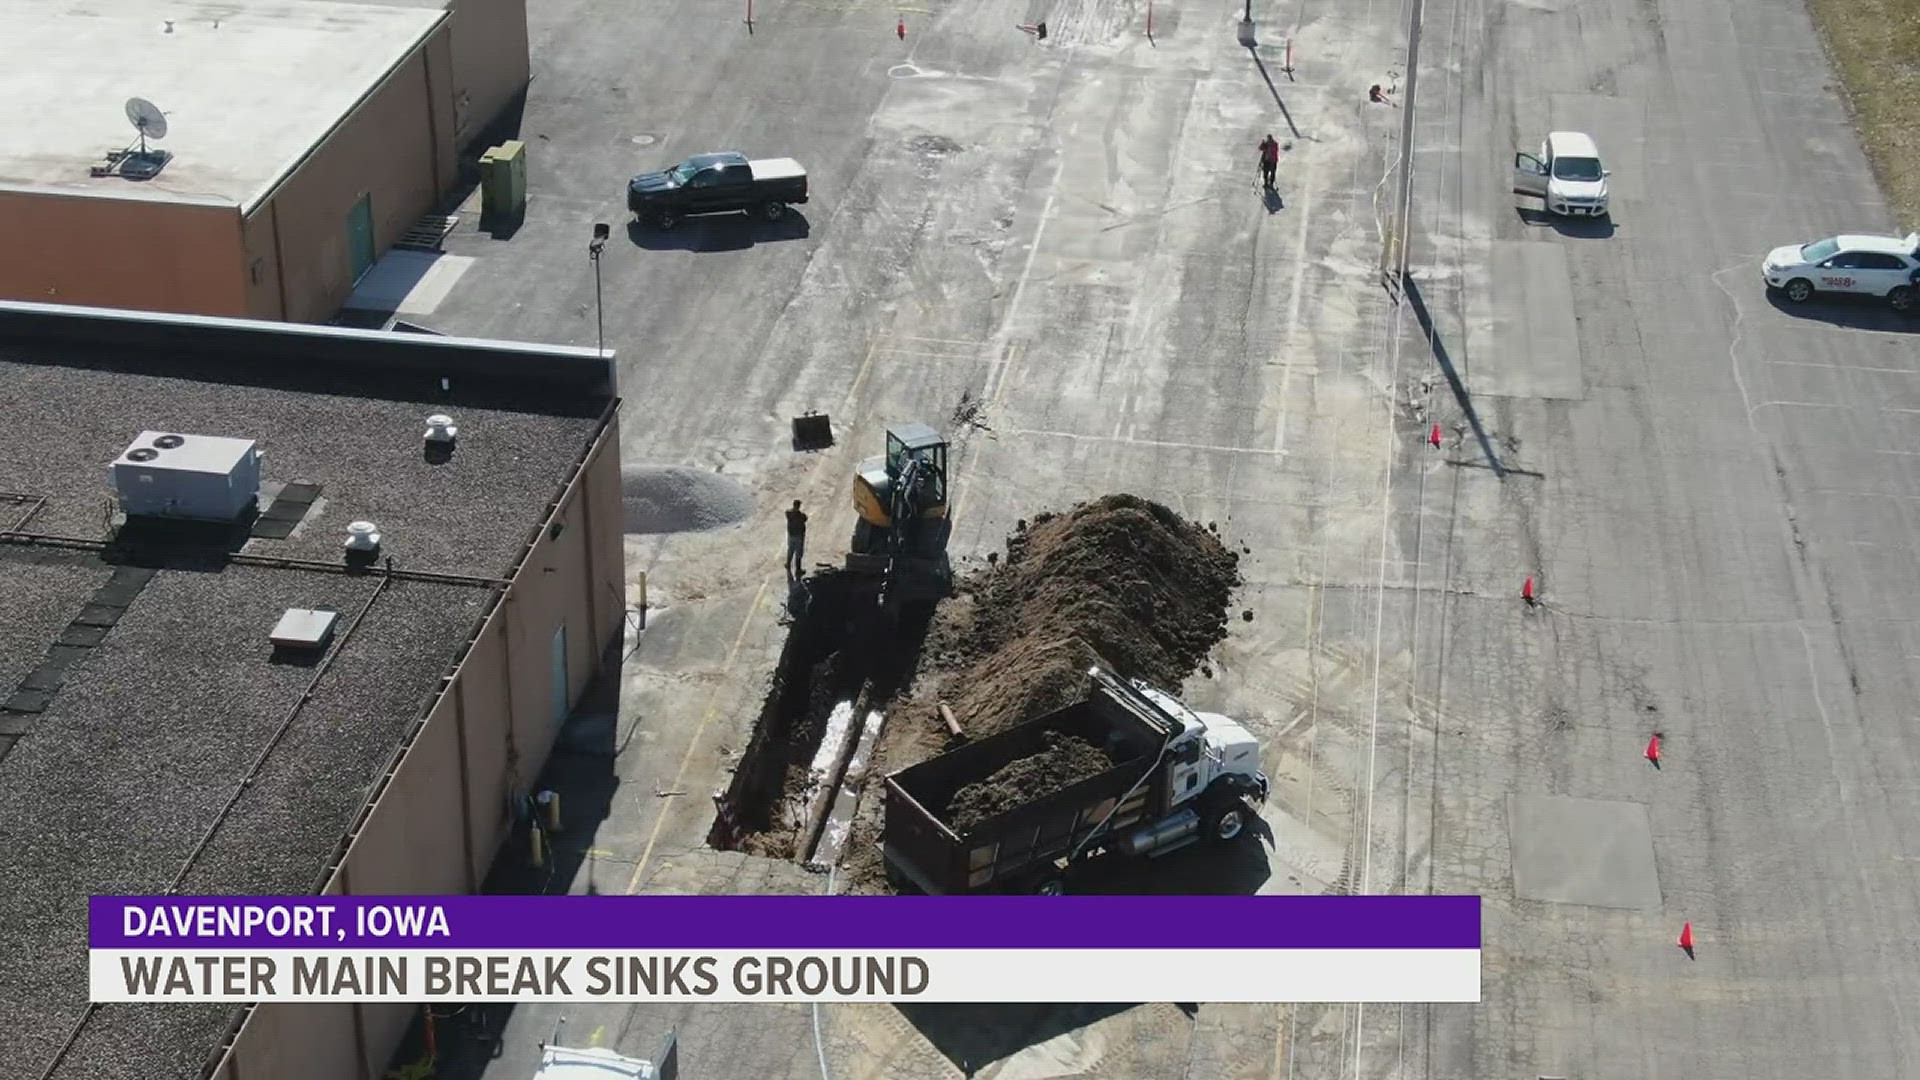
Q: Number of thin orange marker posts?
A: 3